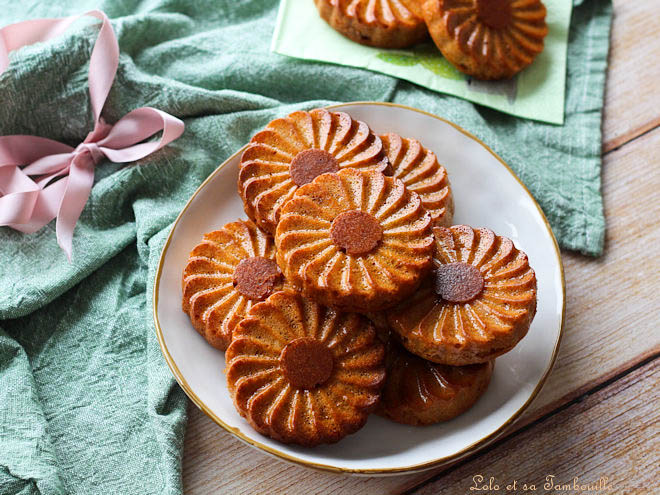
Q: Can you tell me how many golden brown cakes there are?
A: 9